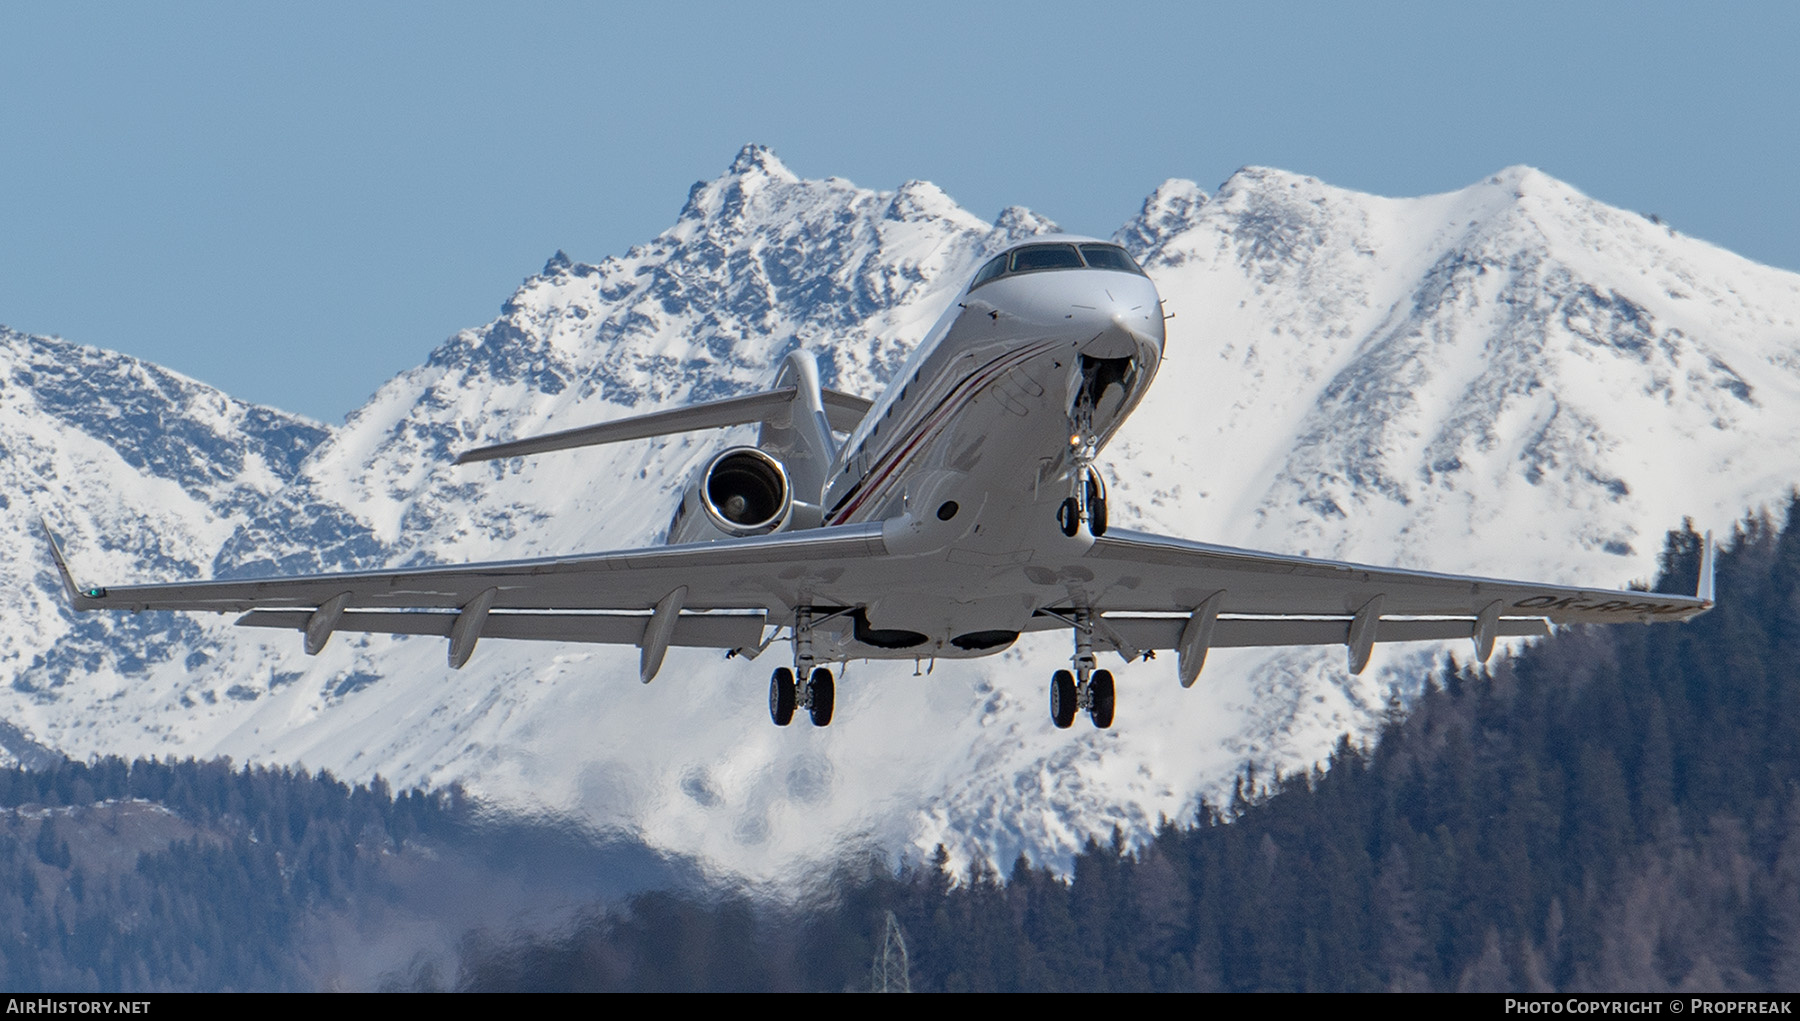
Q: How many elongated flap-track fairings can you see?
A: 6